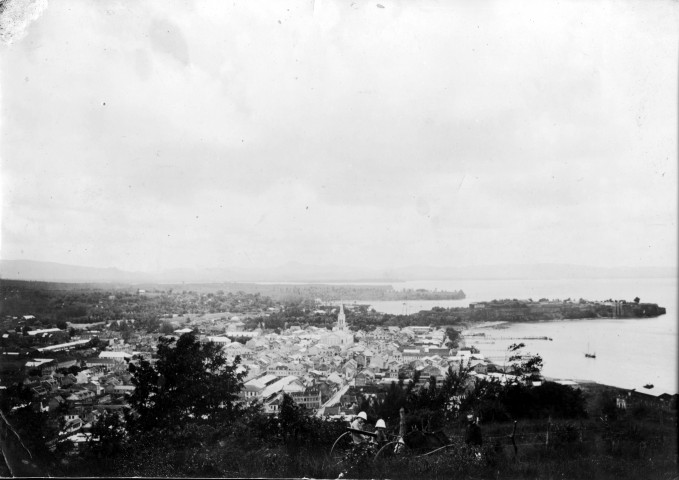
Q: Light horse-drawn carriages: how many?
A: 1